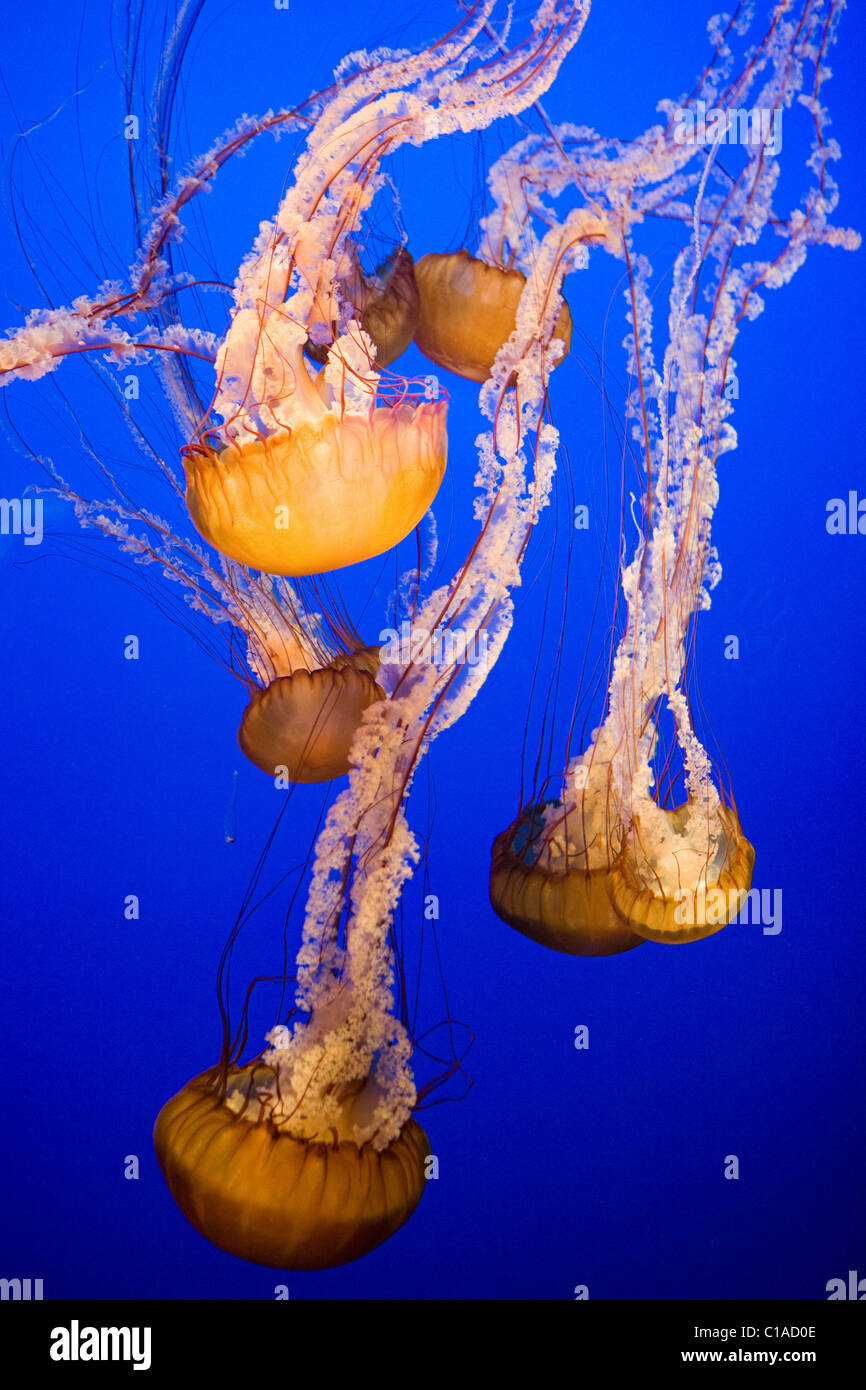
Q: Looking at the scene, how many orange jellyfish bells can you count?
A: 7